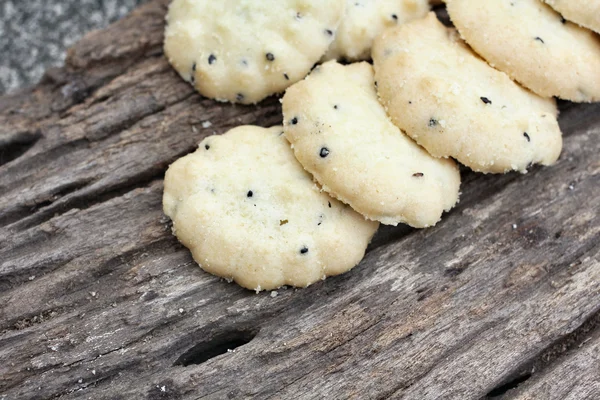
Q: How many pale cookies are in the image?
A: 7